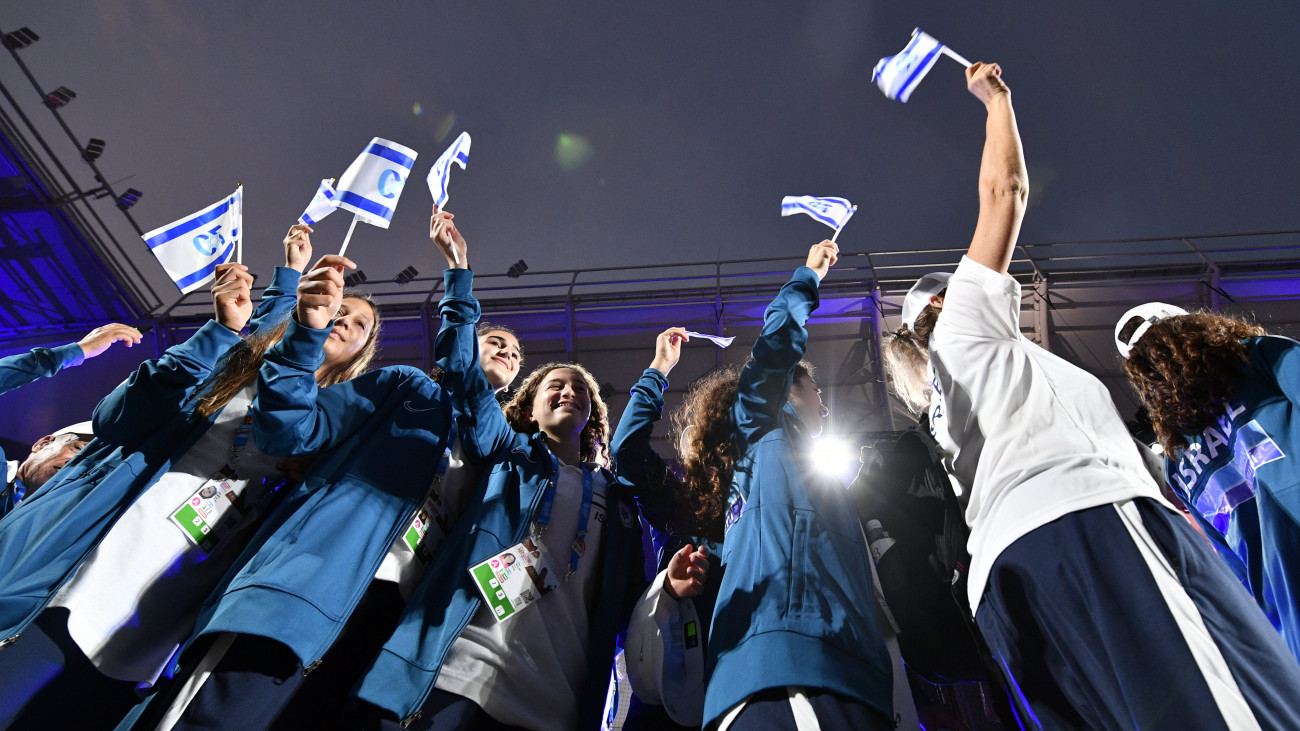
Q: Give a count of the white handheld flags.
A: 7